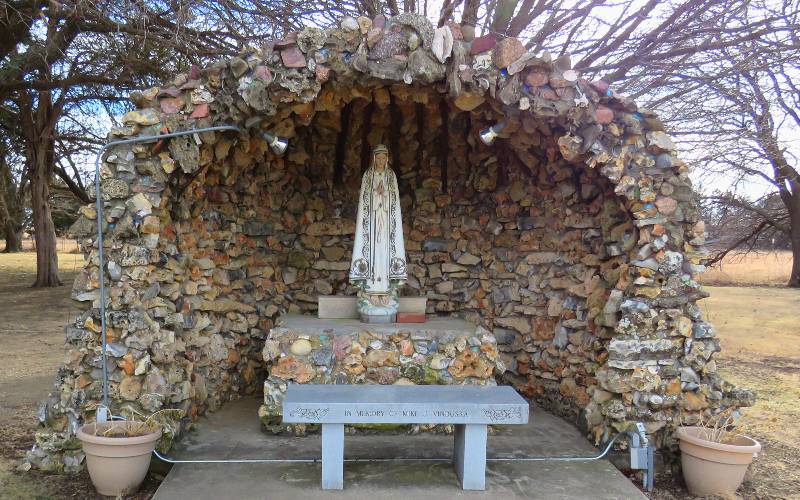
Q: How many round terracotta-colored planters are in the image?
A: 2